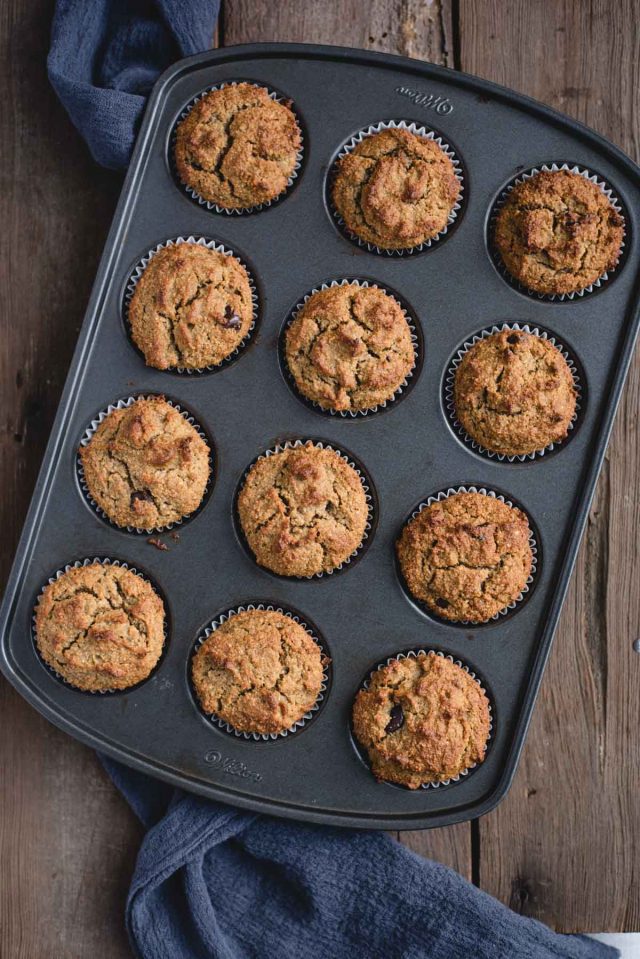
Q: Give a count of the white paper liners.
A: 12